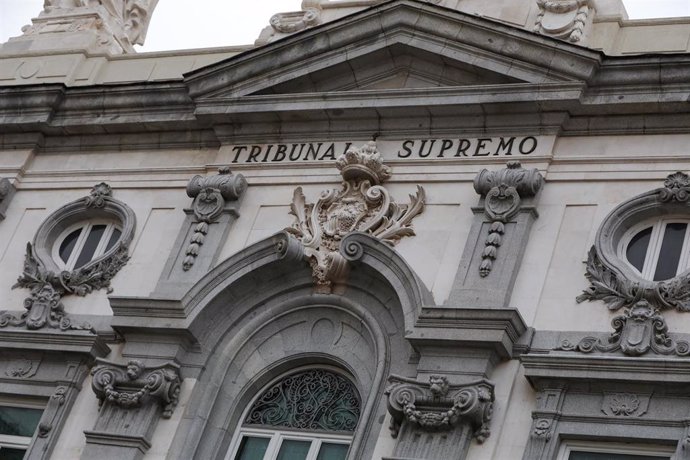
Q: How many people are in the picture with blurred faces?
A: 0